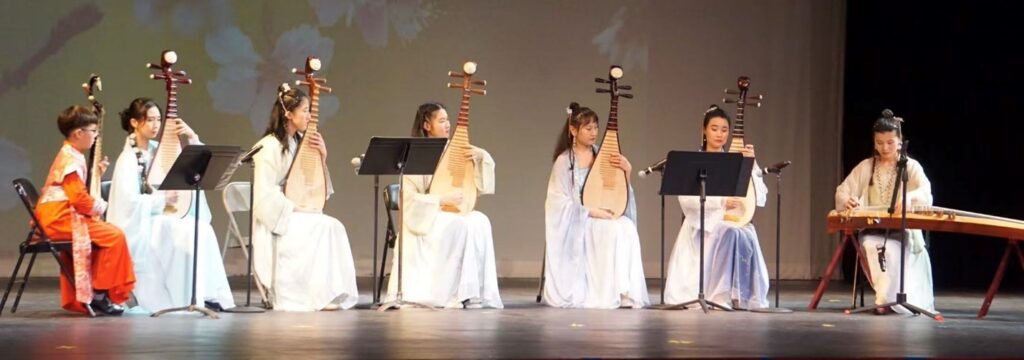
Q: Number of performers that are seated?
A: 7